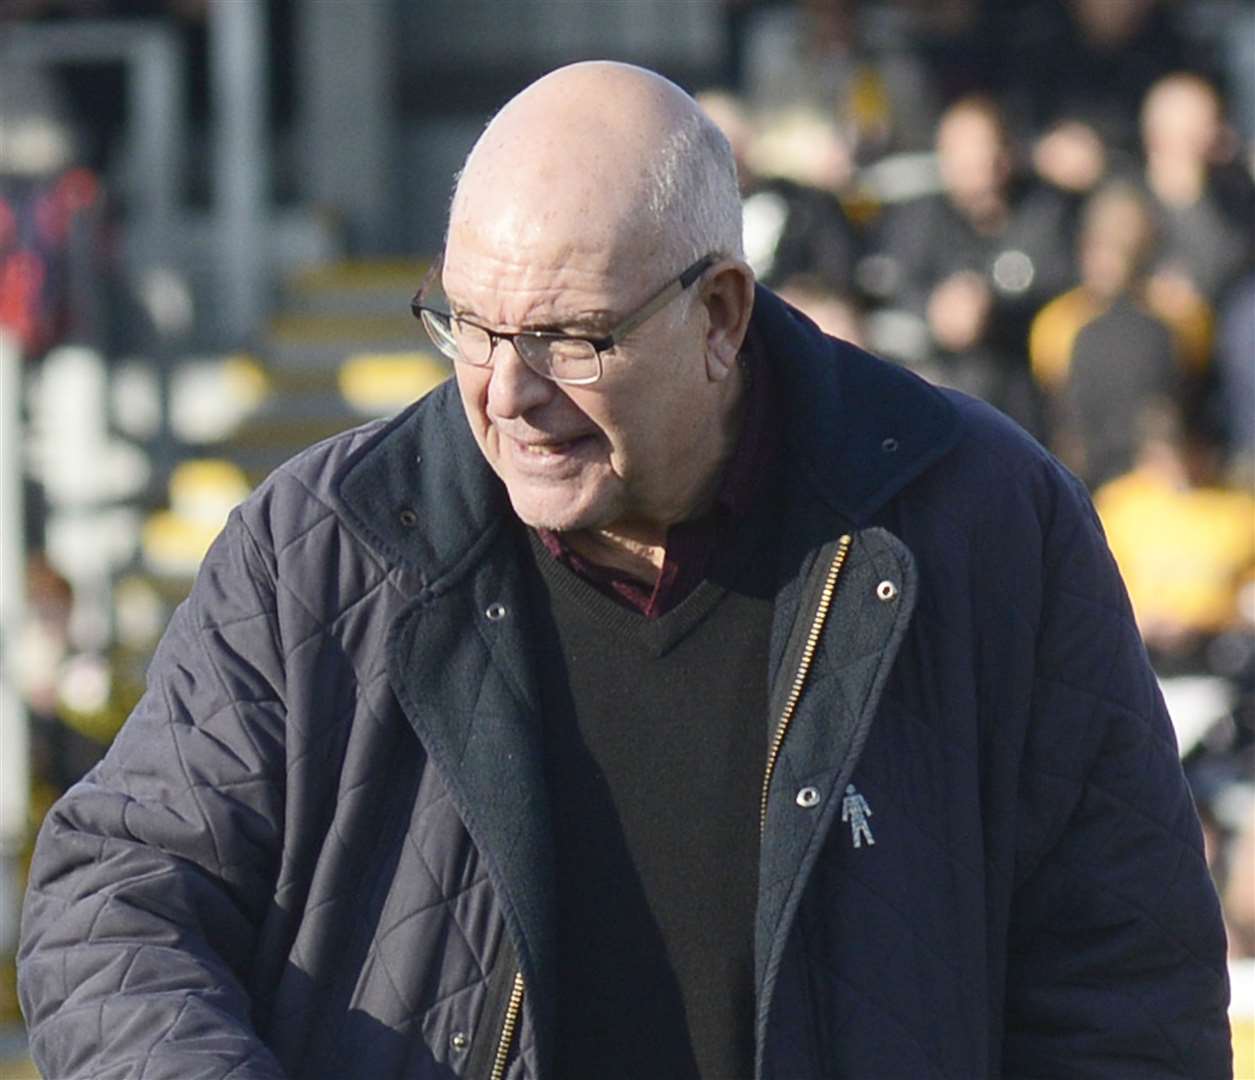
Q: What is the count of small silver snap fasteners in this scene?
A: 6